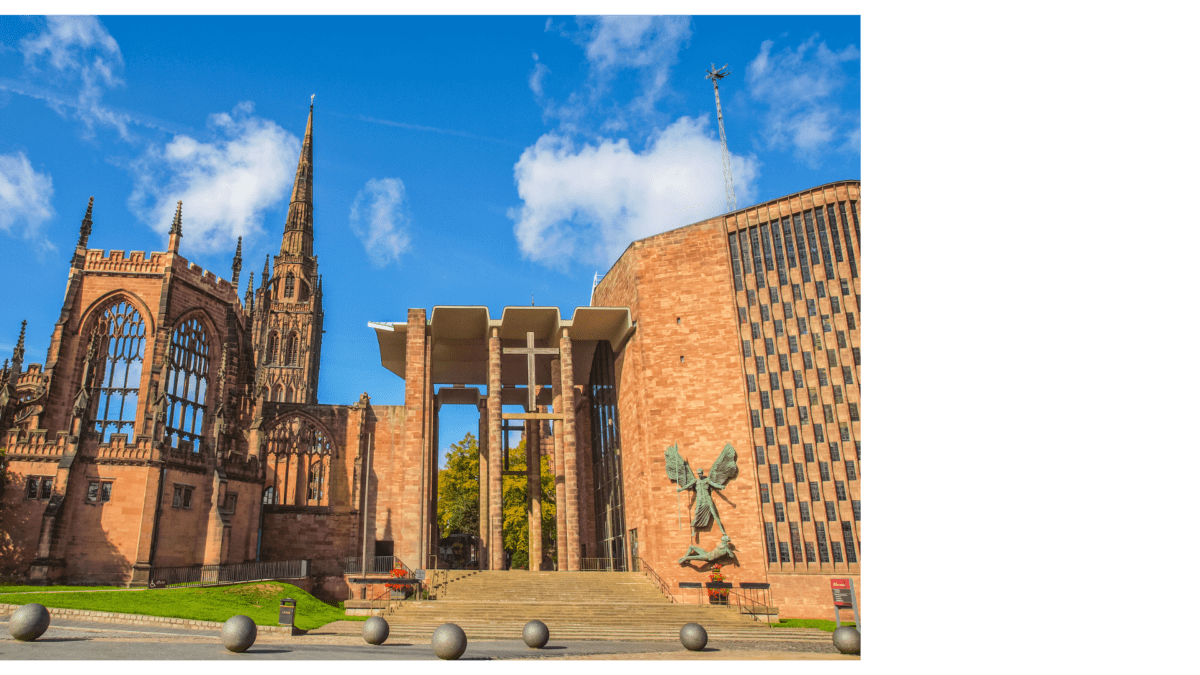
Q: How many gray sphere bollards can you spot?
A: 7